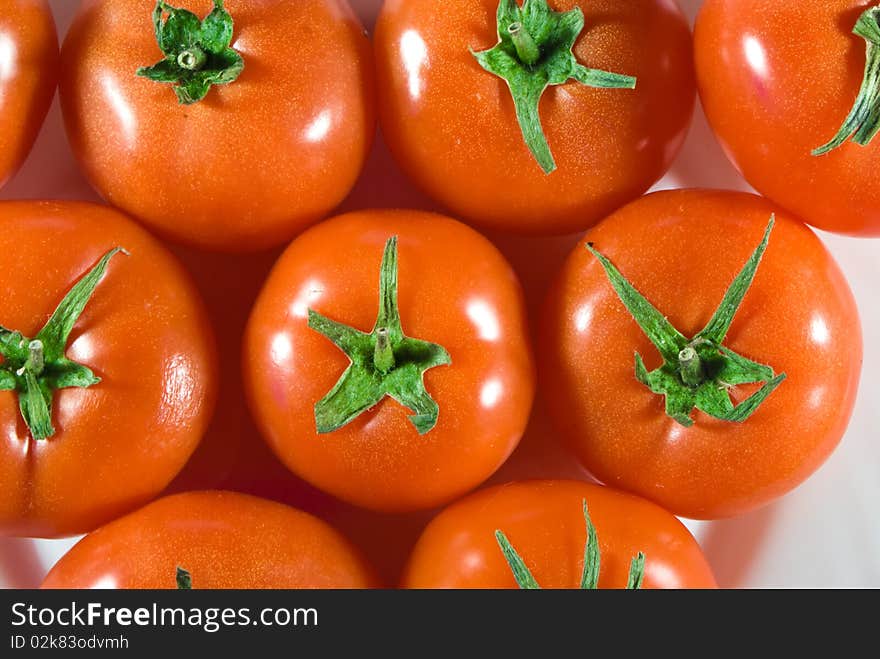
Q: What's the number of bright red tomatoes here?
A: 9